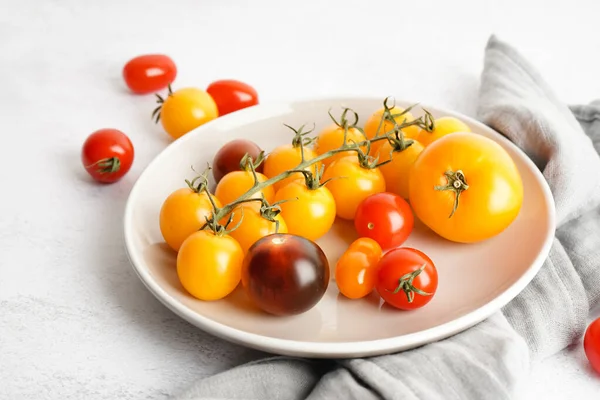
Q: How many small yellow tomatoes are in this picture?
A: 12